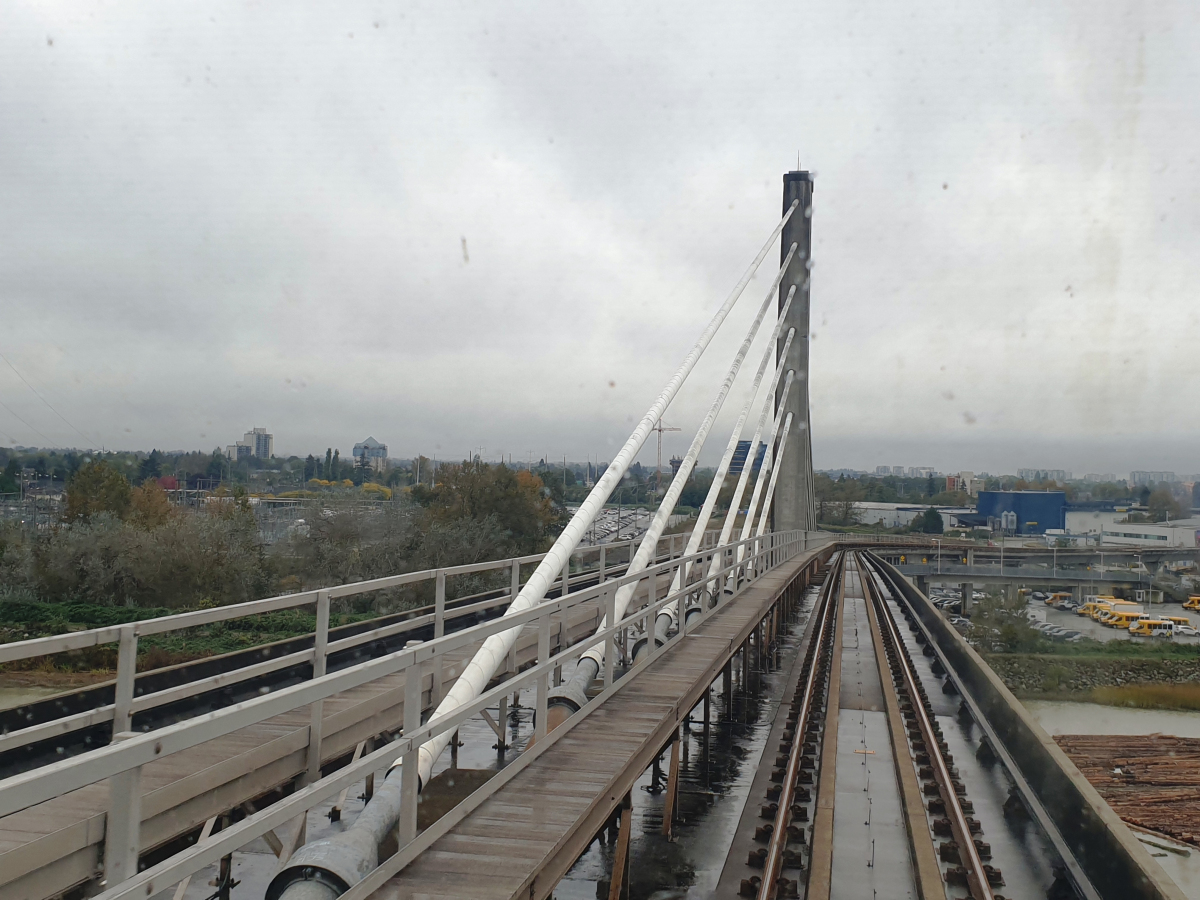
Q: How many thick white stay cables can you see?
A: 6